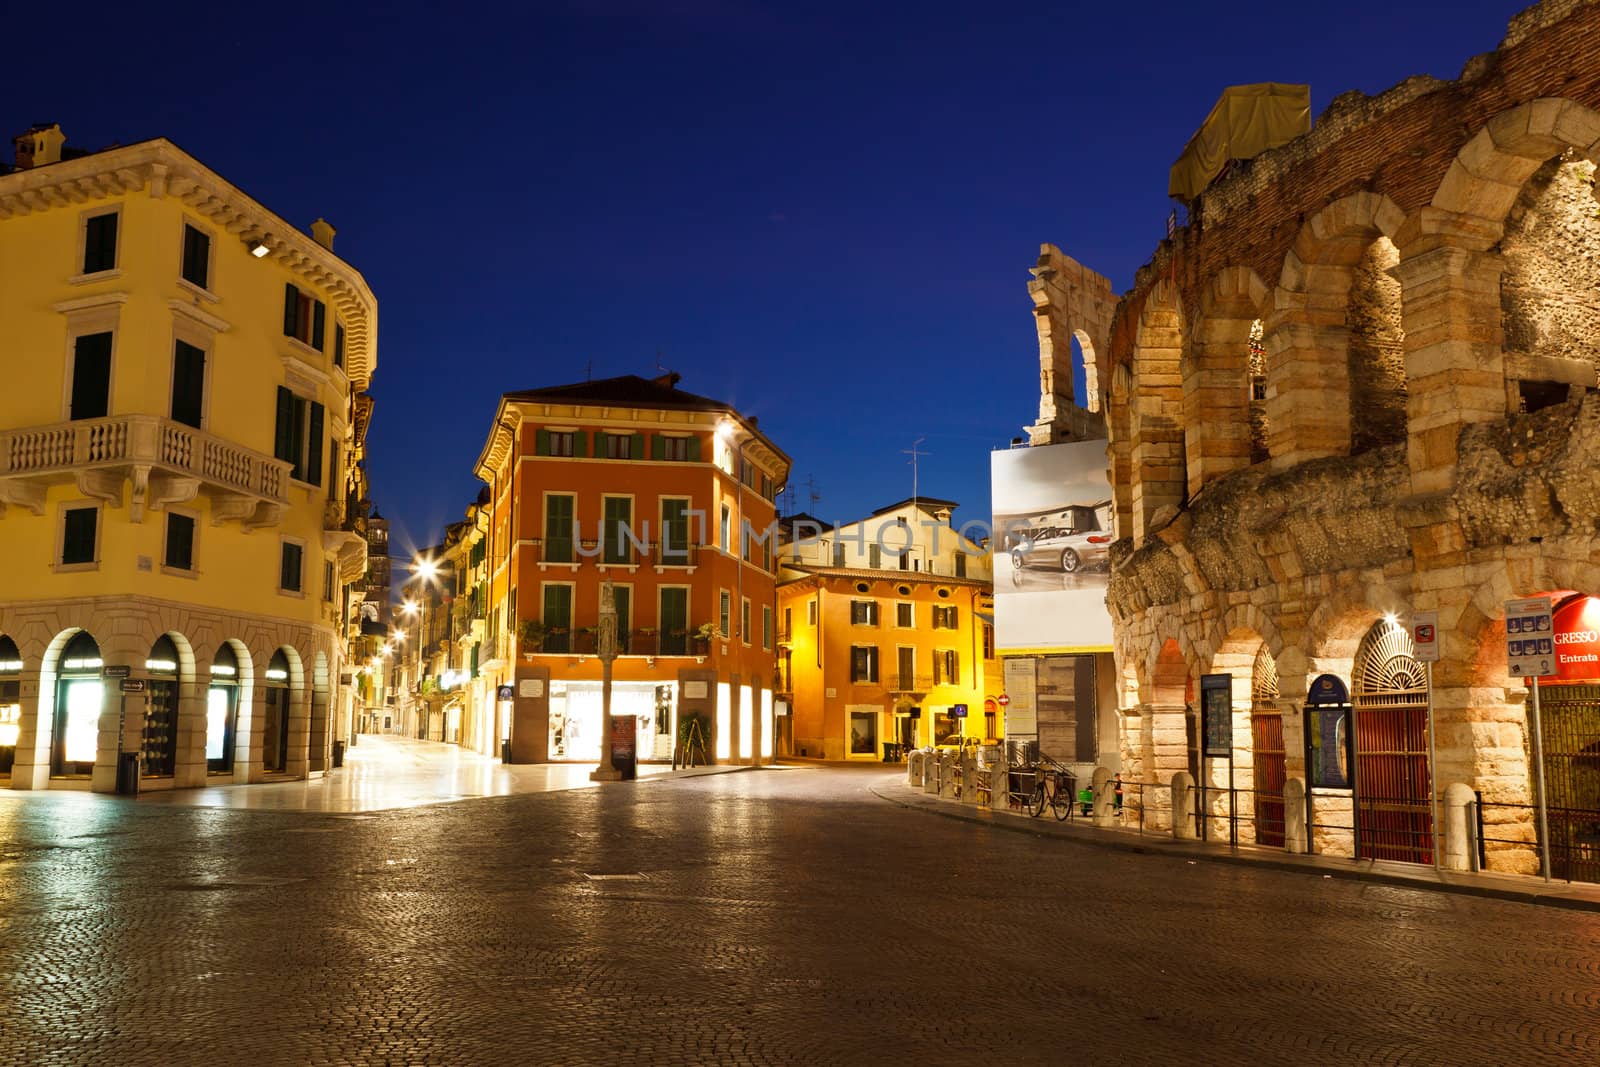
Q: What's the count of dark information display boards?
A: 2